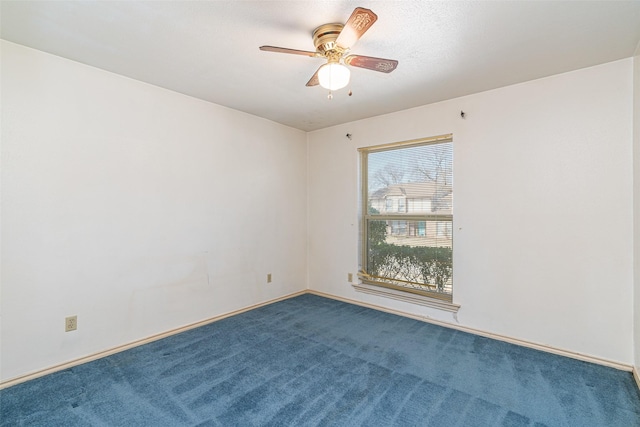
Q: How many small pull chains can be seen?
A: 2